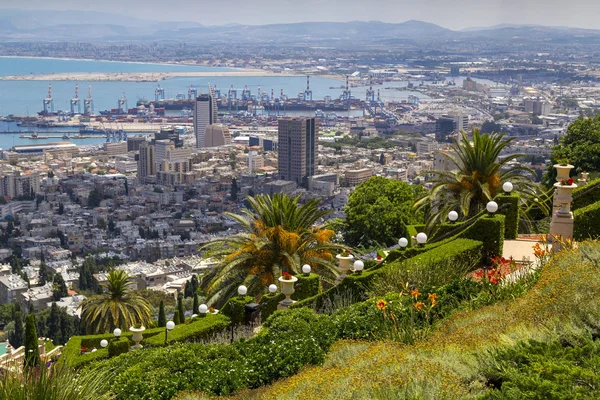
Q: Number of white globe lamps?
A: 13